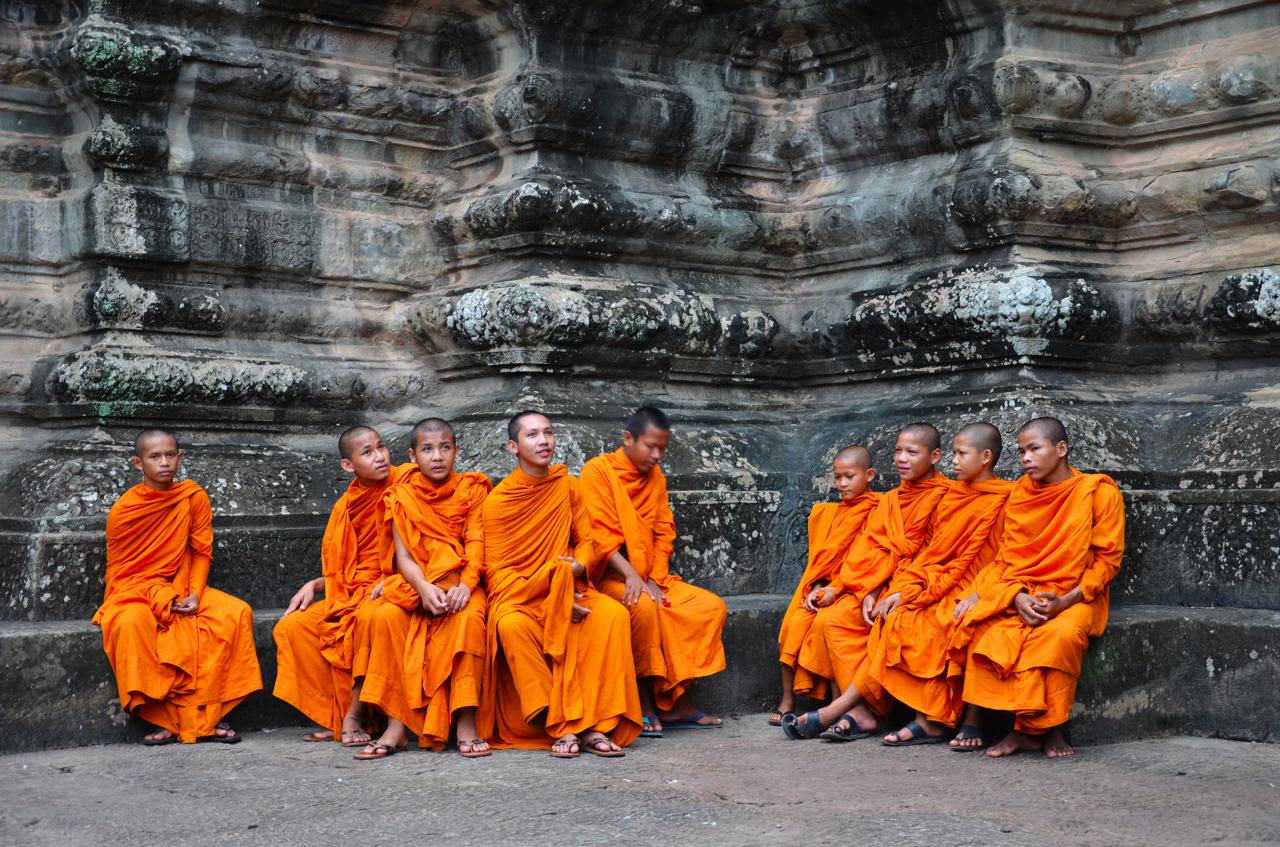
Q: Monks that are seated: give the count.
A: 9